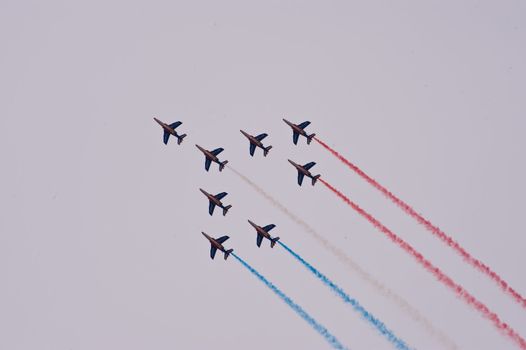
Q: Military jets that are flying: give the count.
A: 8